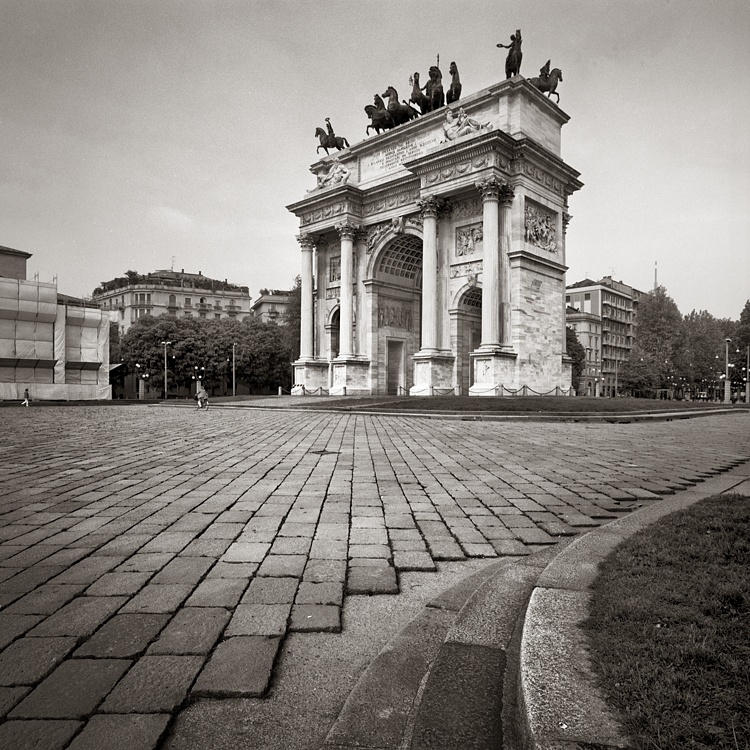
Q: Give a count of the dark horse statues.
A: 9